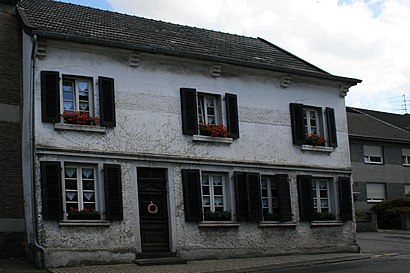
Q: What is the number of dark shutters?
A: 14